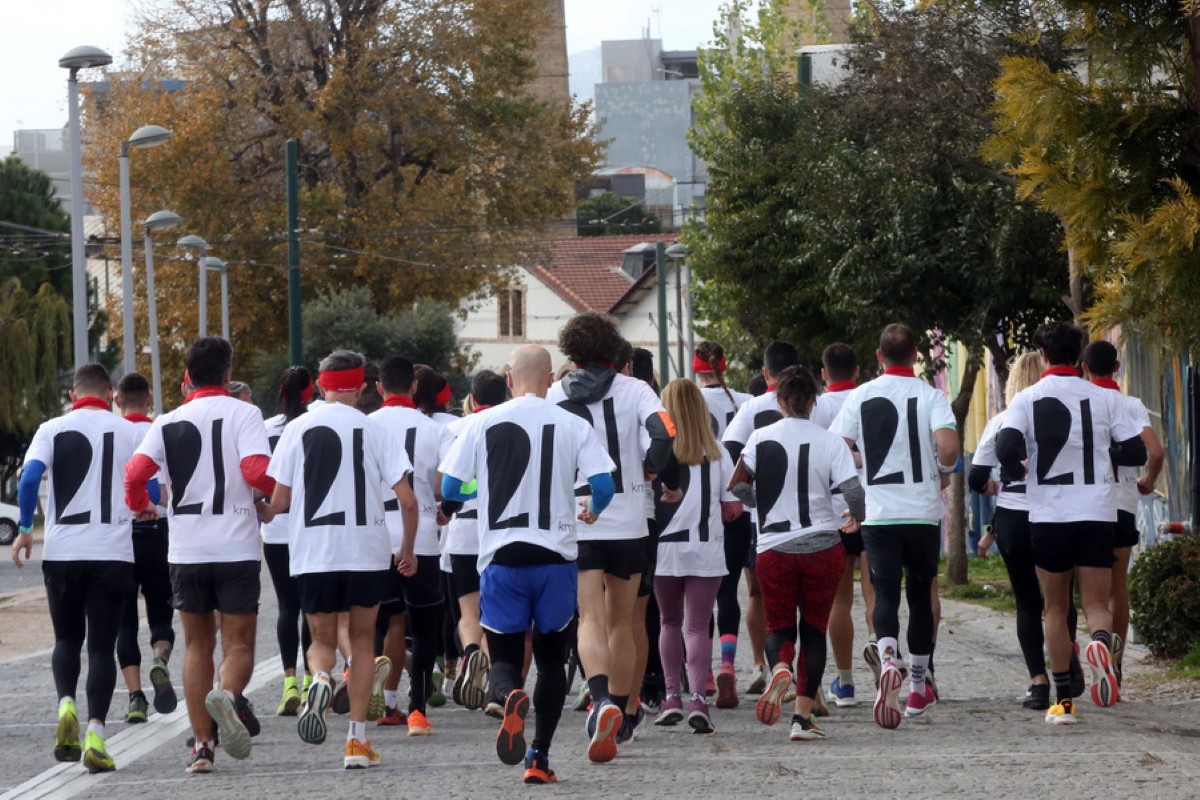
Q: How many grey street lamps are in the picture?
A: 6